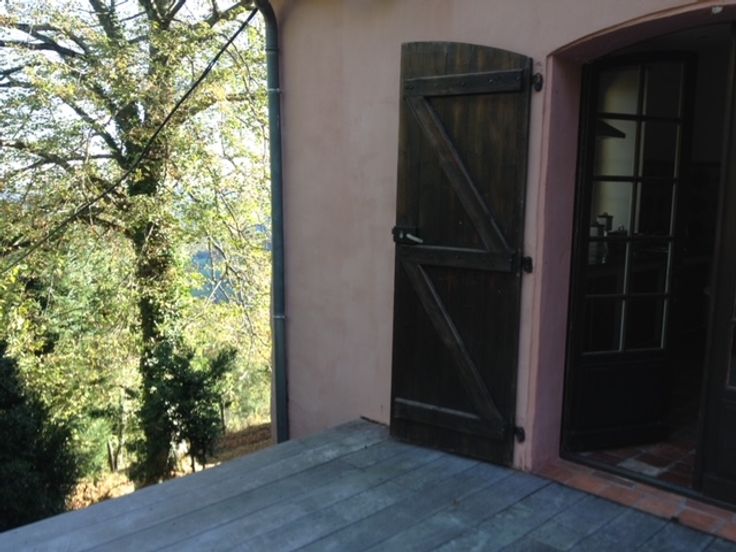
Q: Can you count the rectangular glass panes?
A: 10